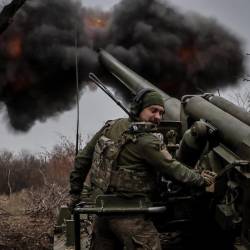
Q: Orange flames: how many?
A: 3